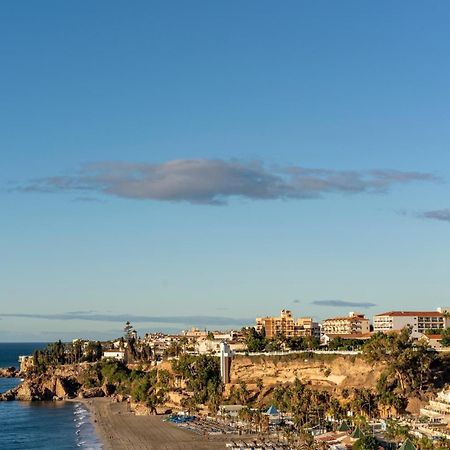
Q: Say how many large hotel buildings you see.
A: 3